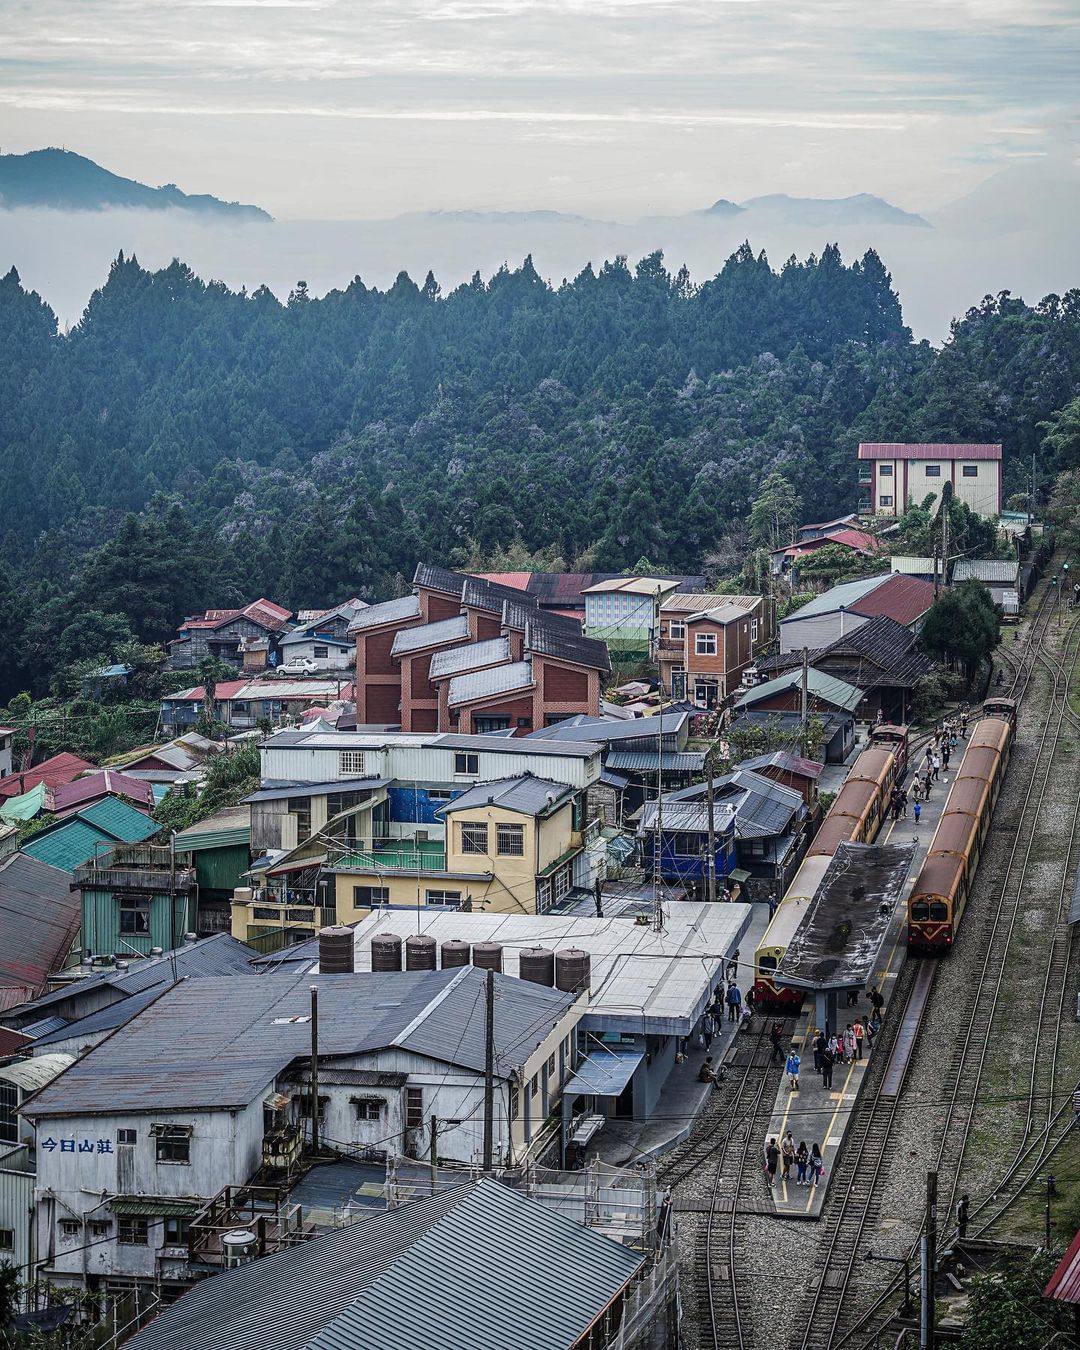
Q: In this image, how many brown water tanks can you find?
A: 7